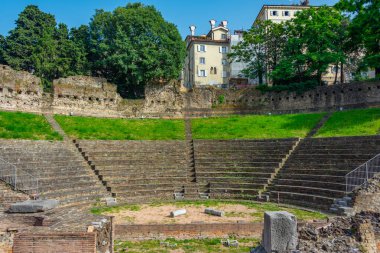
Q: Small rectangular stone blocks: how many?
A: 2